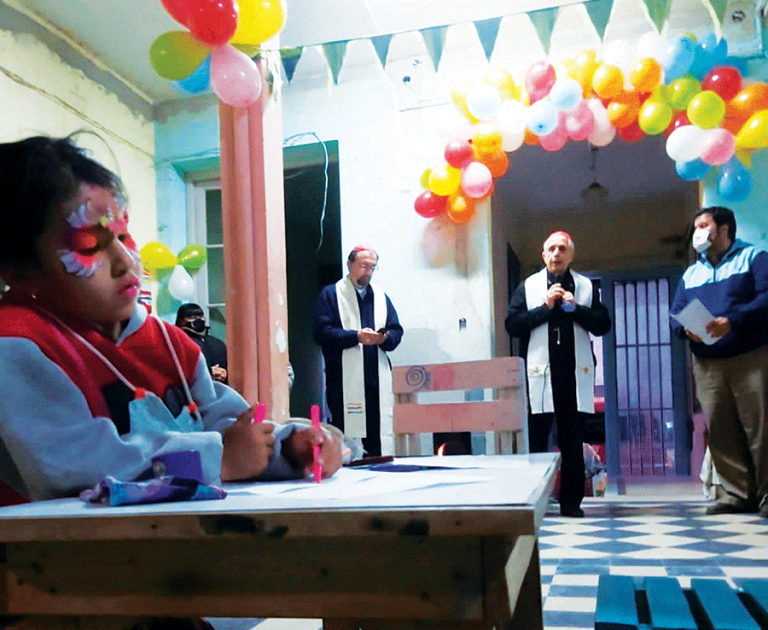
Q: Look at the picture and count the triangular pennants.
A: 9